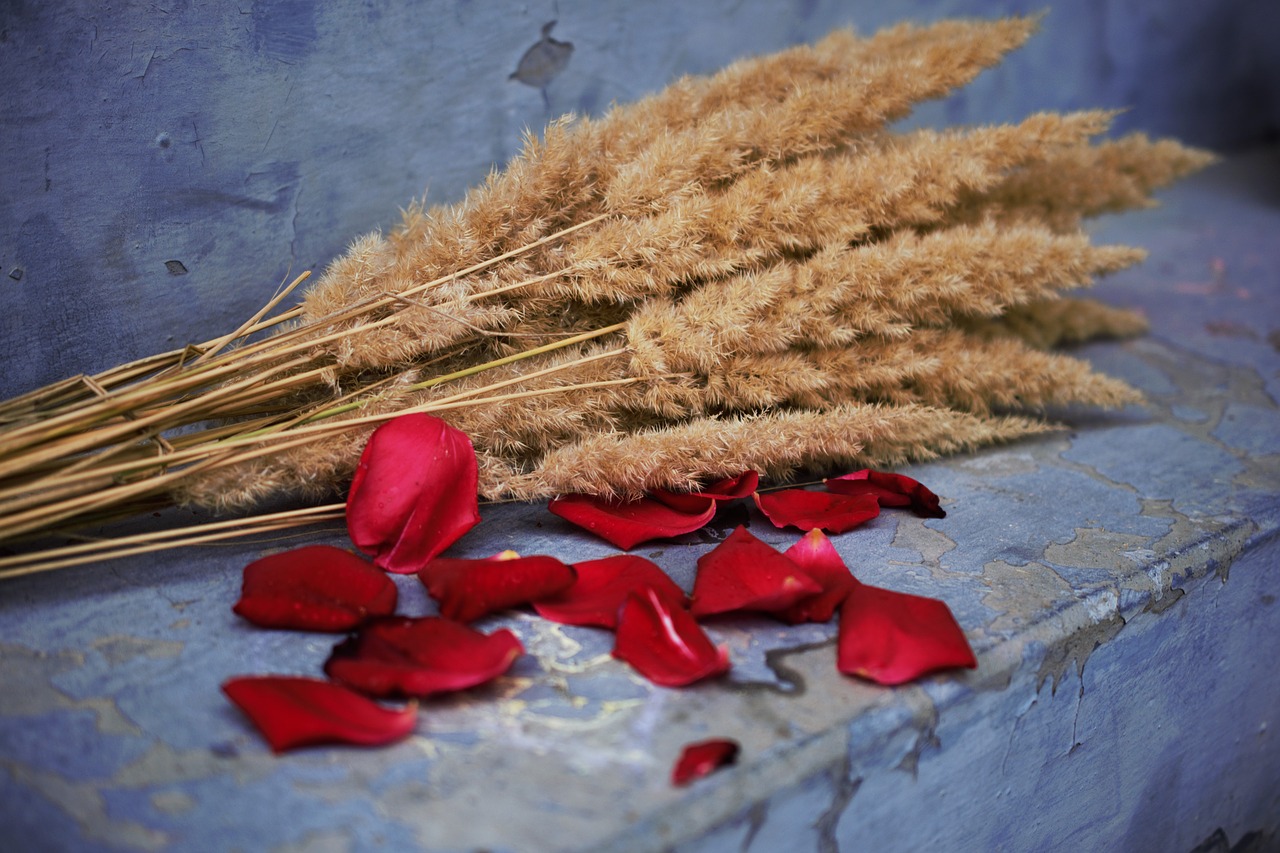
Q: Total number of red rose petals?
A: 15